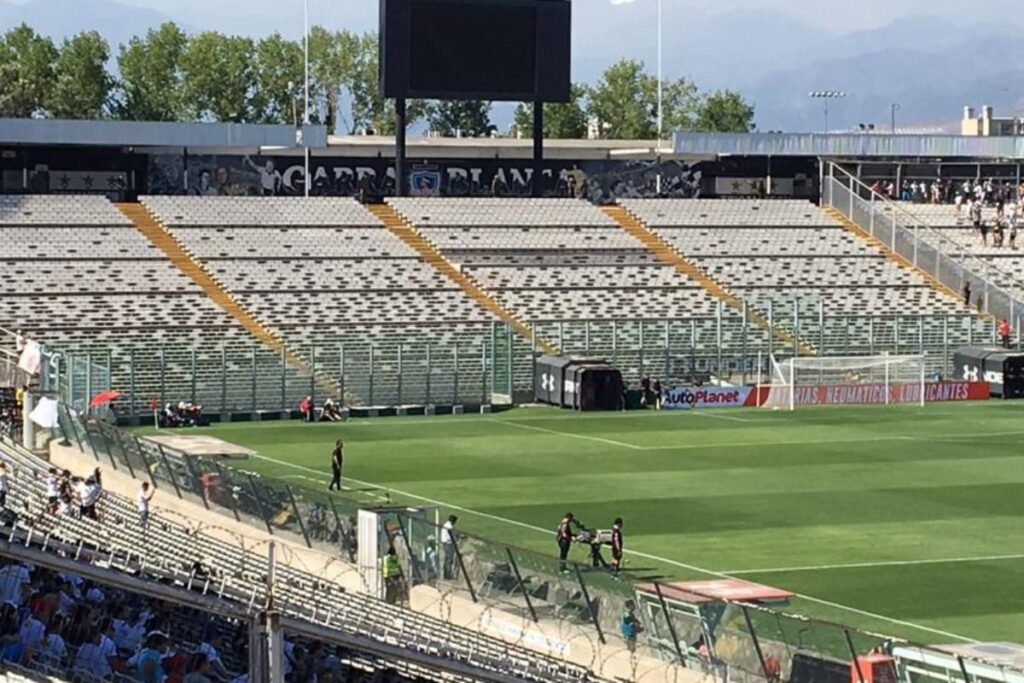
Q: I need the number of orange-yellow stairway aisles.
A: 4